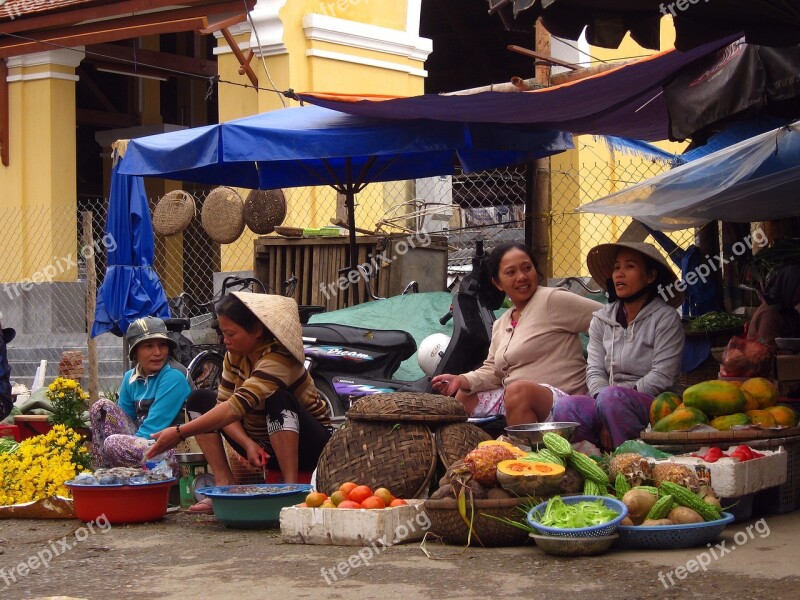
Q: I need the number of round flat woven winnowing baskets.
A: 3